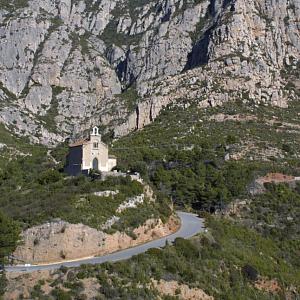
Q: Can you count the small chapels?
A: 1